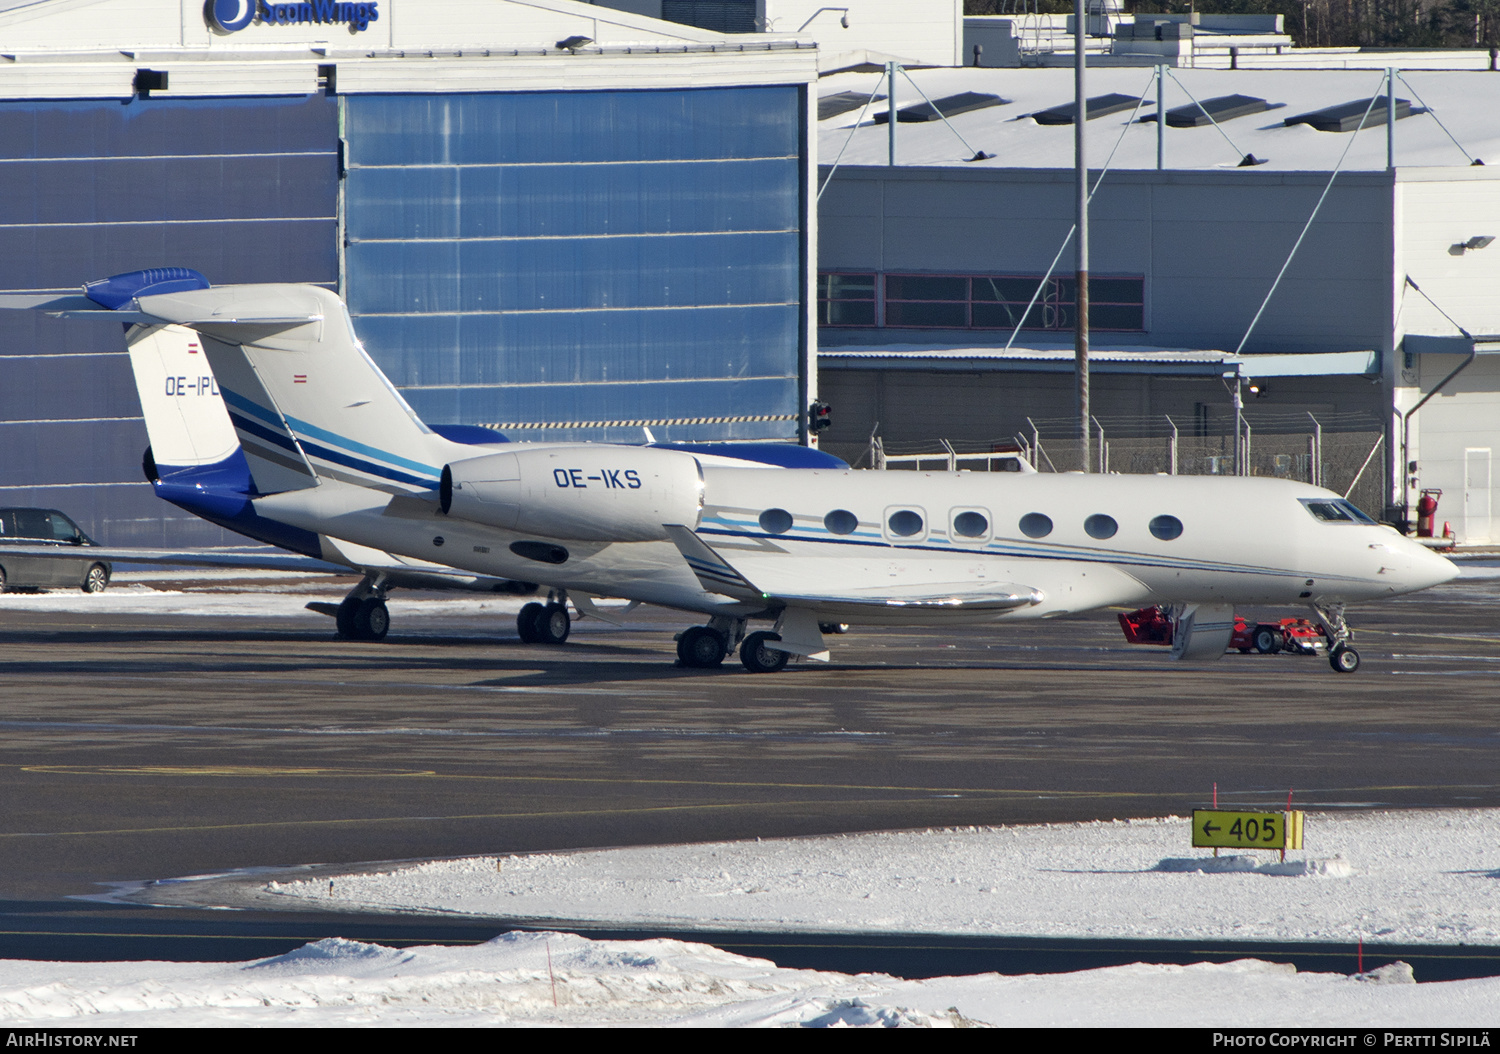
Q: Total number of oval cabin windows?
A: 7